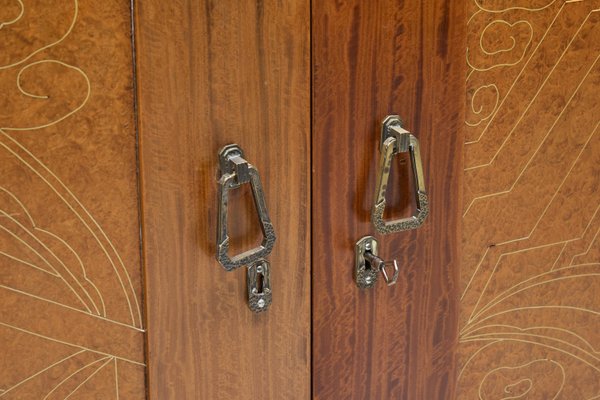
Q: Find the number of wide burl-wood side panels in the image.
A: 2